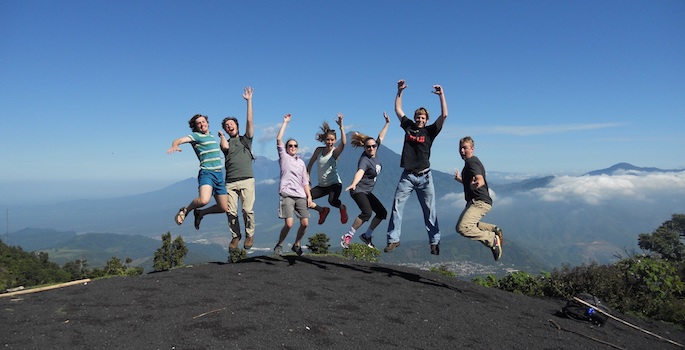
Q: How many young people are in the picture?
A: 7